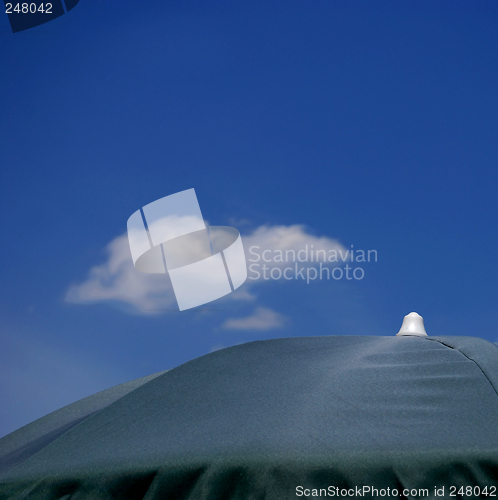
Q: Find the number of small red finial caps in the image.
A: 0